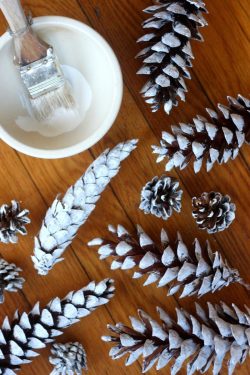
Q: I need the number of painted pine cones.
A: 11